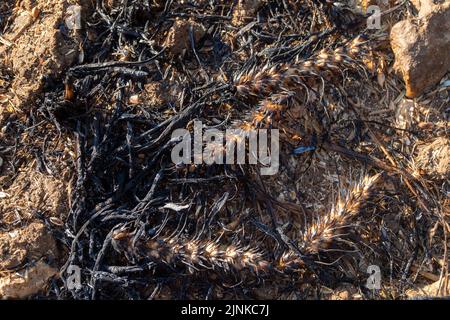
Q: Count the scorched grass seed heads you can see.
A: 4